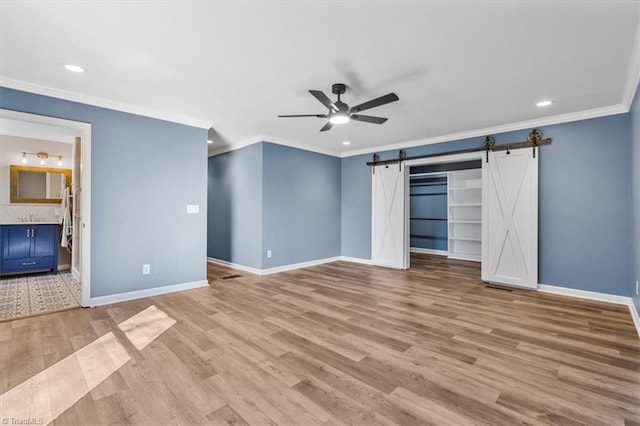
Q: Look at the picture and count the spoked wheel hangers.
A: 4